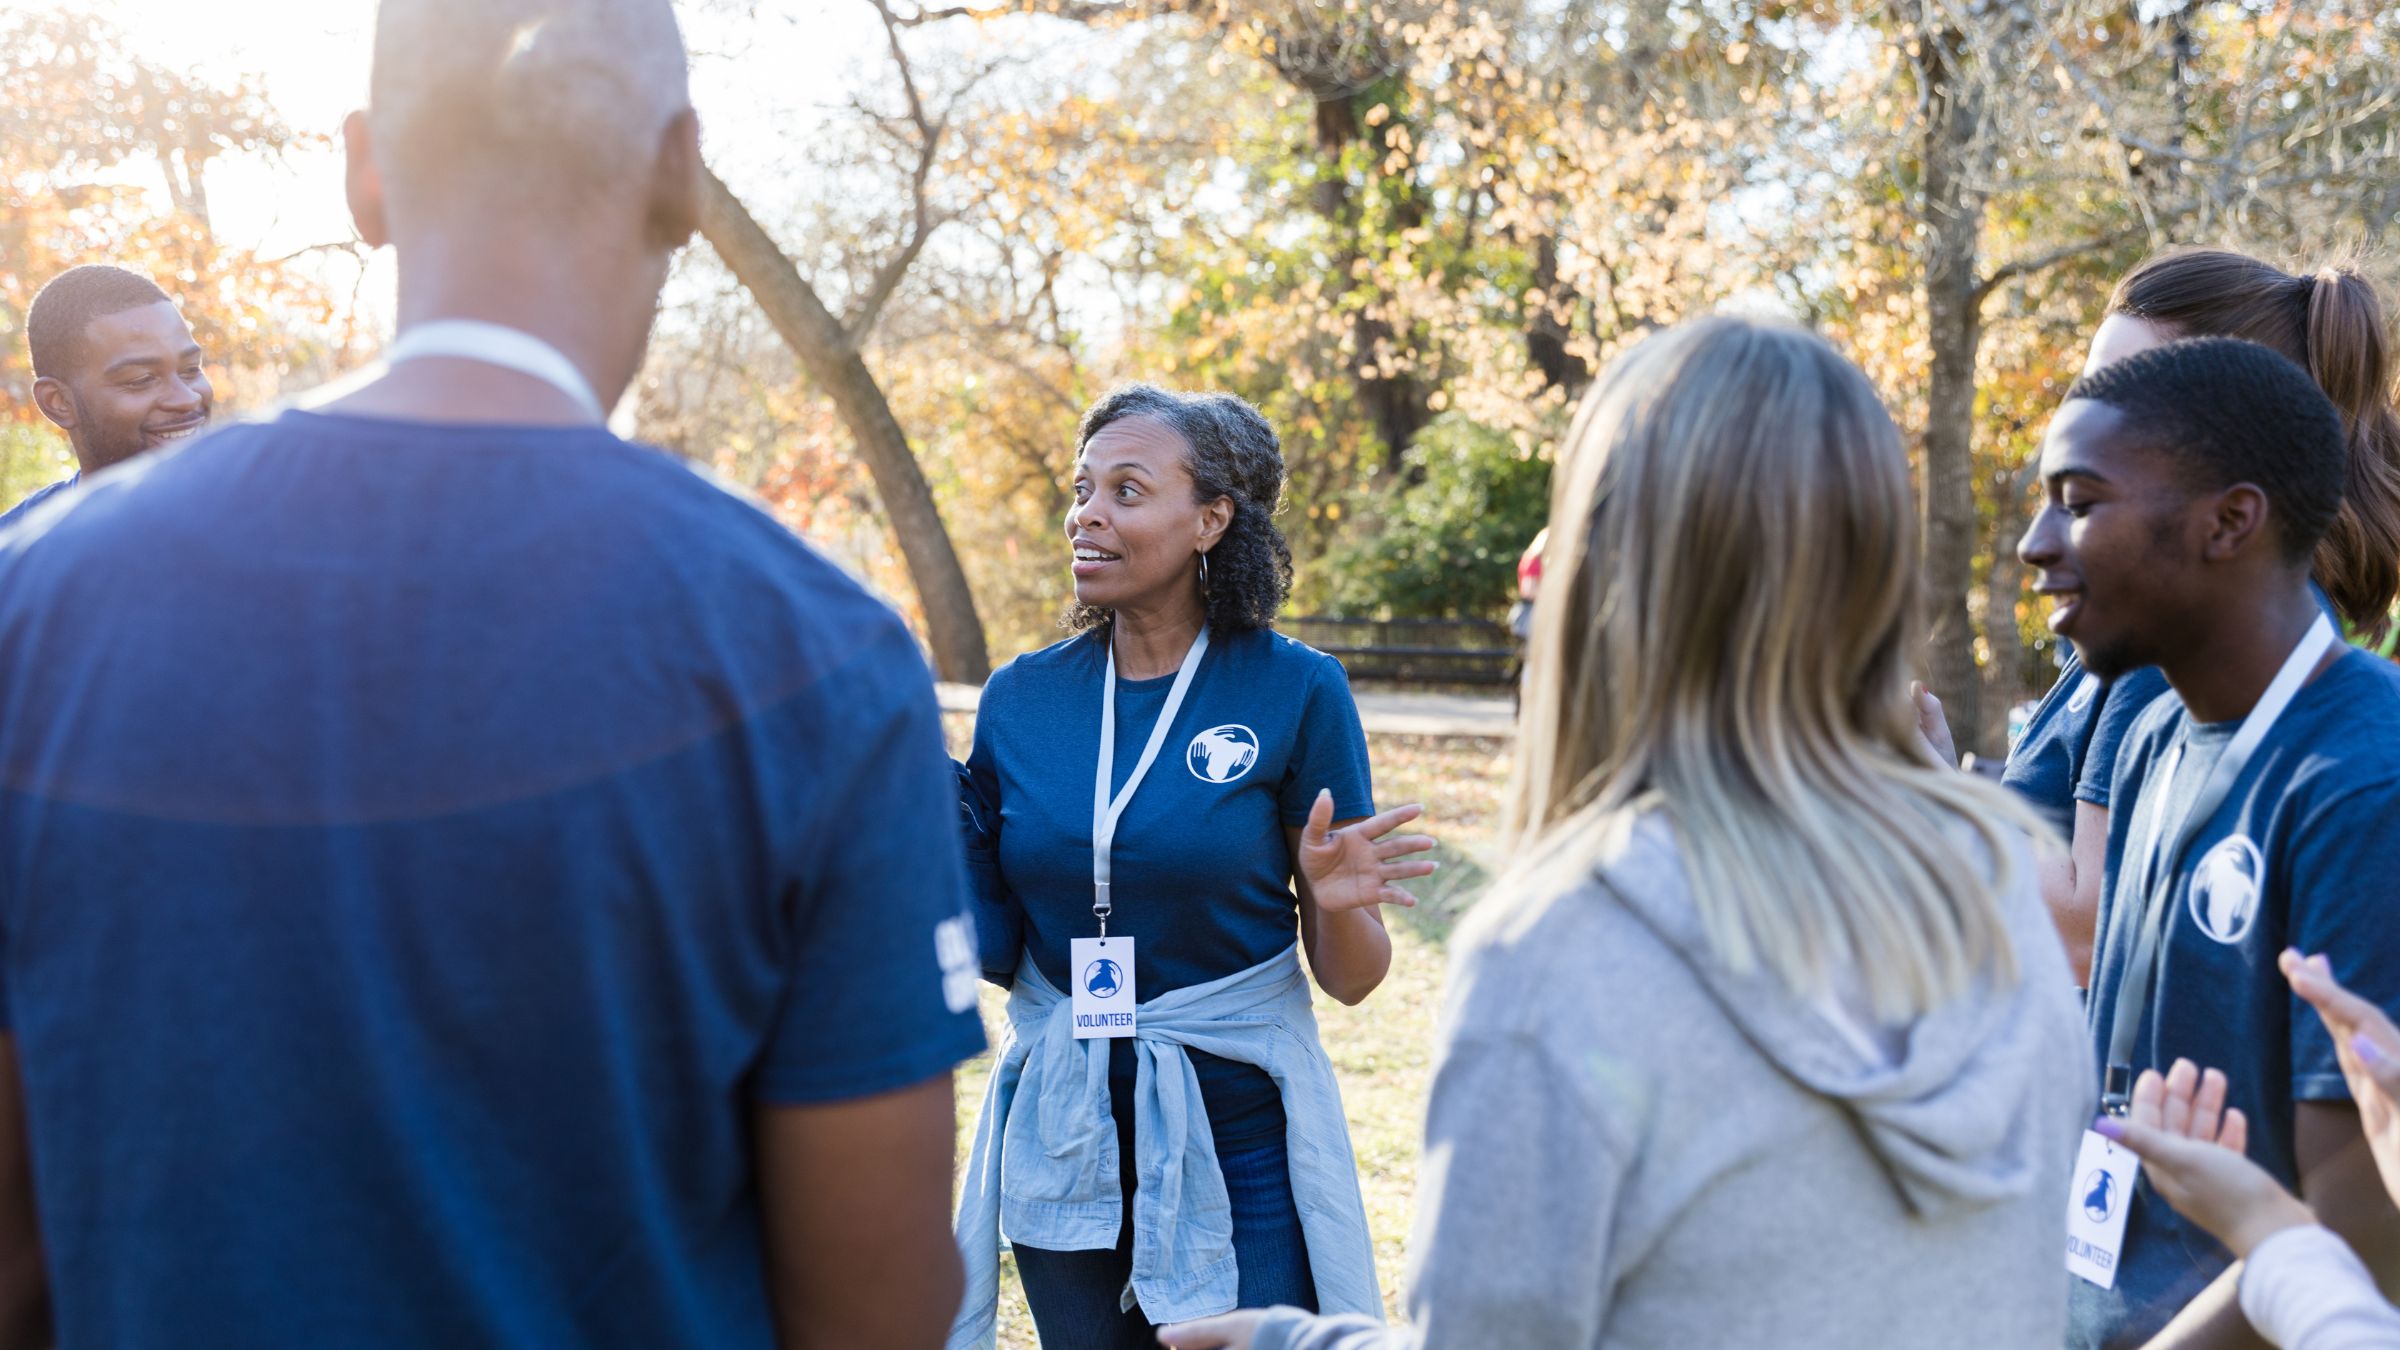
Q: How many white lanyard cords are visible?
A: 3